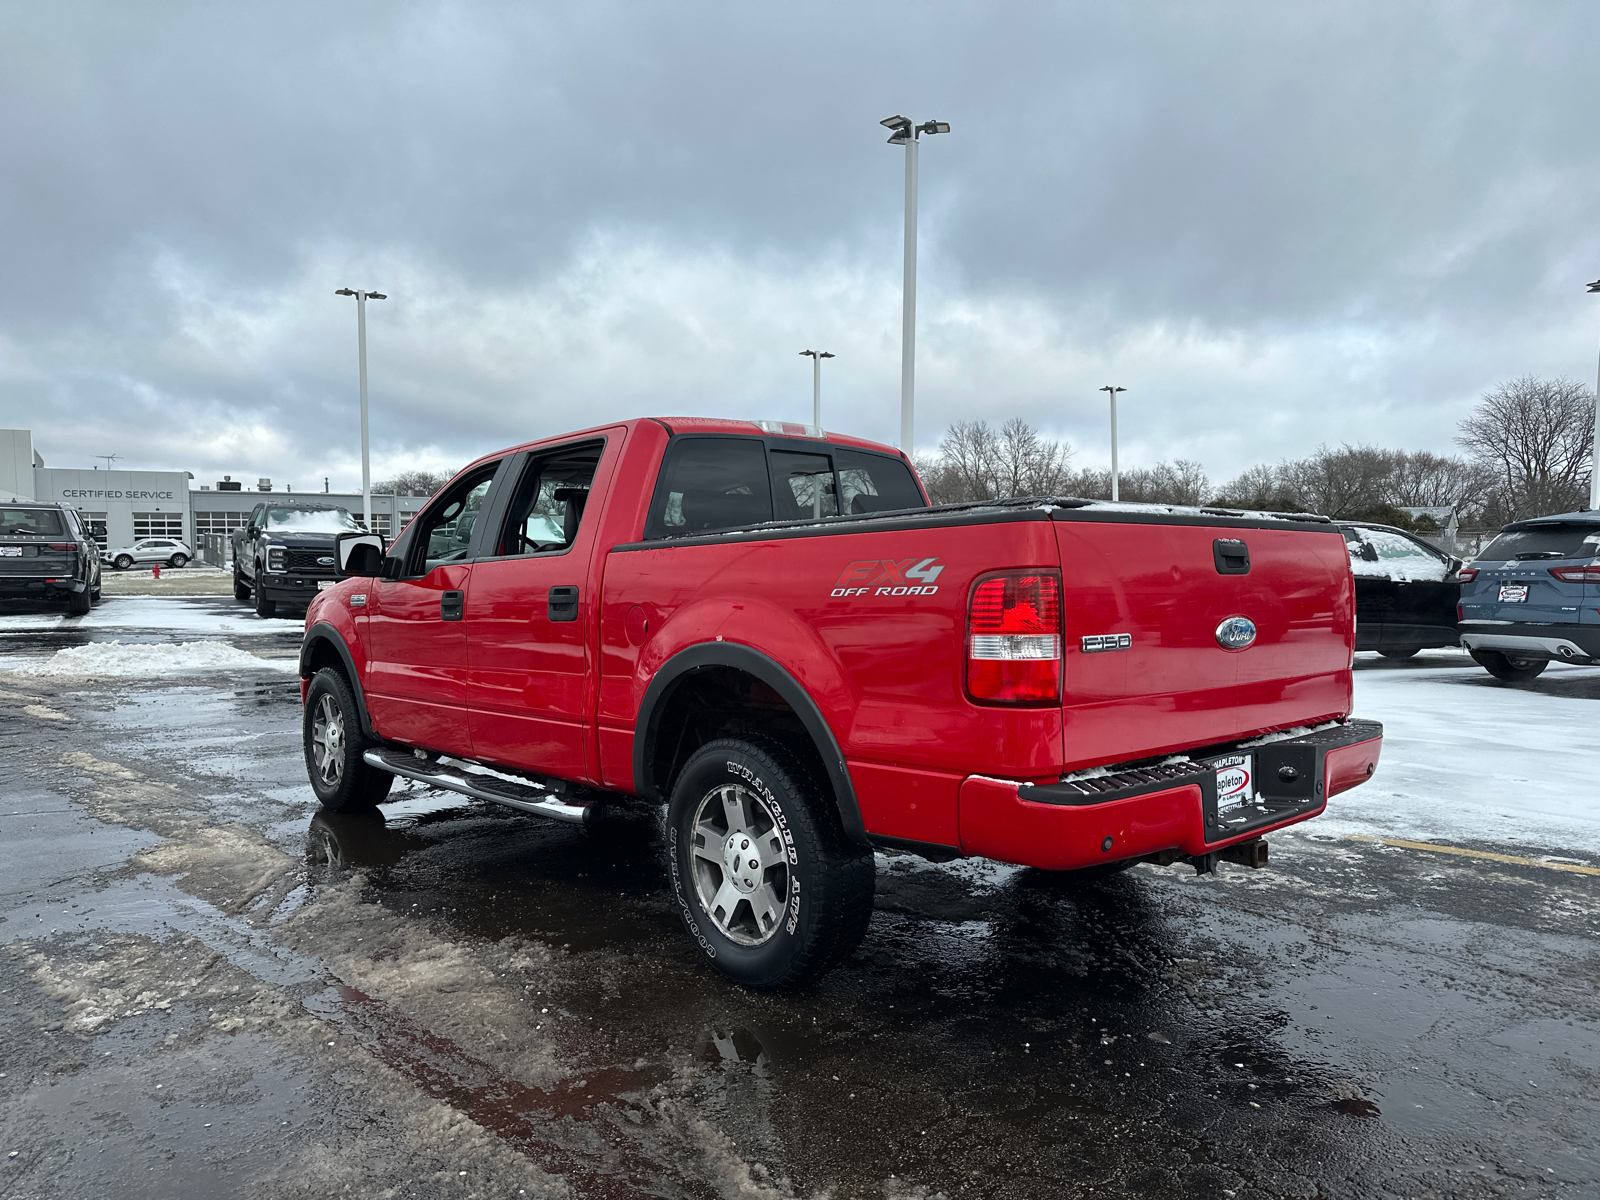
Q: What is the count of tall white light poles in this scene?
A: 5